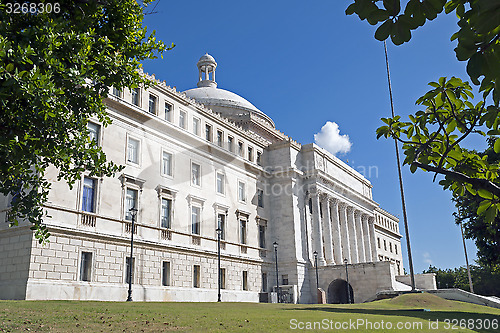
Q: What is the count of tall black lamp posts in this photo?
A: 5